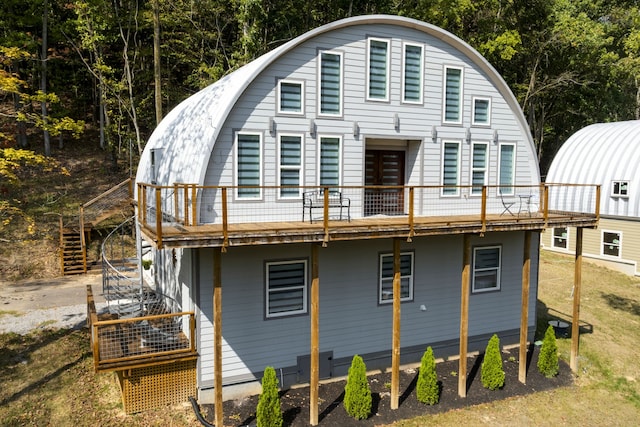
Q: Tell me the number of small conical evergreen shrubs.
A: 5